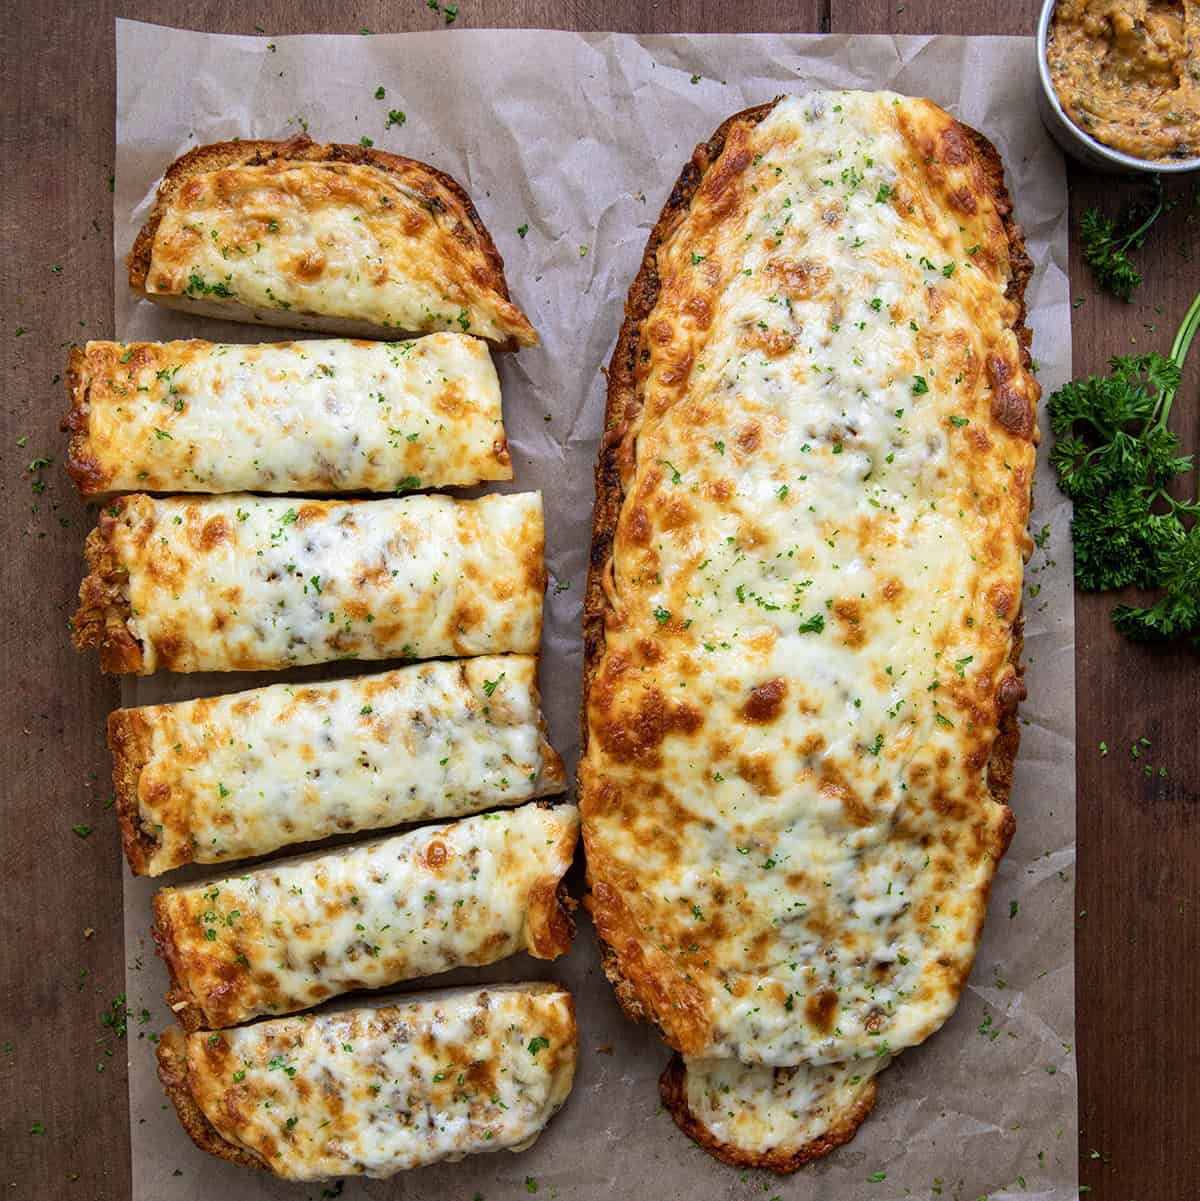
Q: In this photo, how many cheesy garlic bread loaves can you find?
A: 2